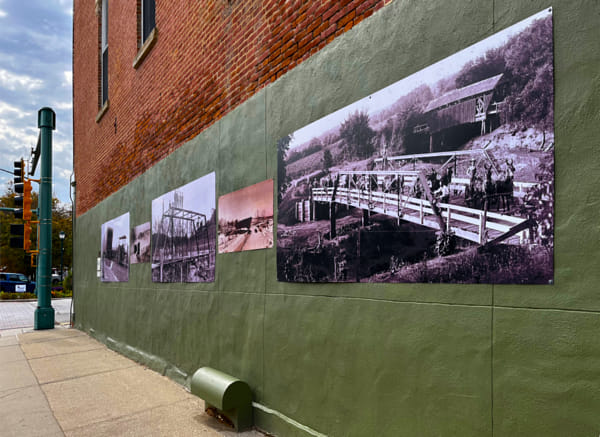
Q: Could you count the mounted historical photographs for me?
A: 5